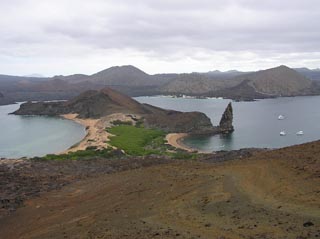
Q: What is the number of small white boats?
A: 3